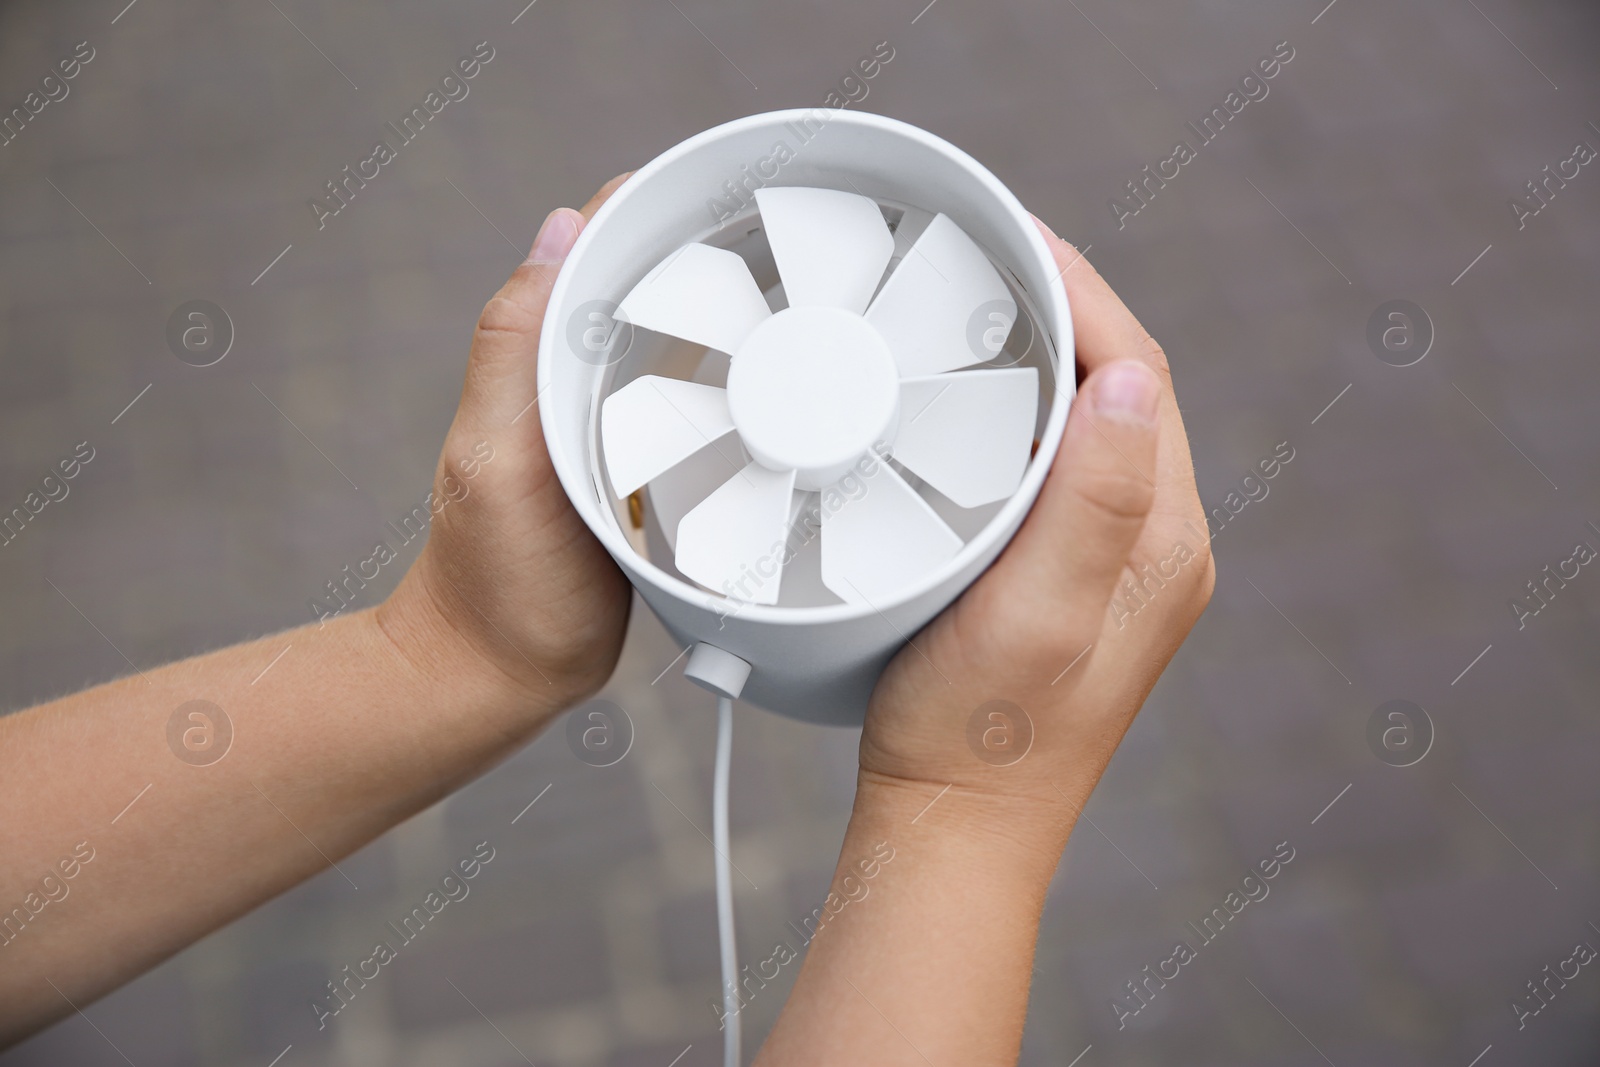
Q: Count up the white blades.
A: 7